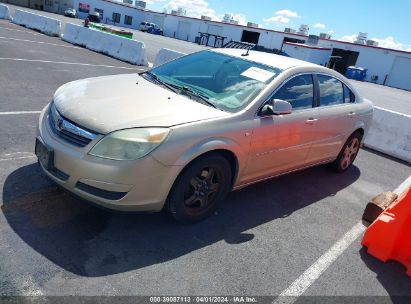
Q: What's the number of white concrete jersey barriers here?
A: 5